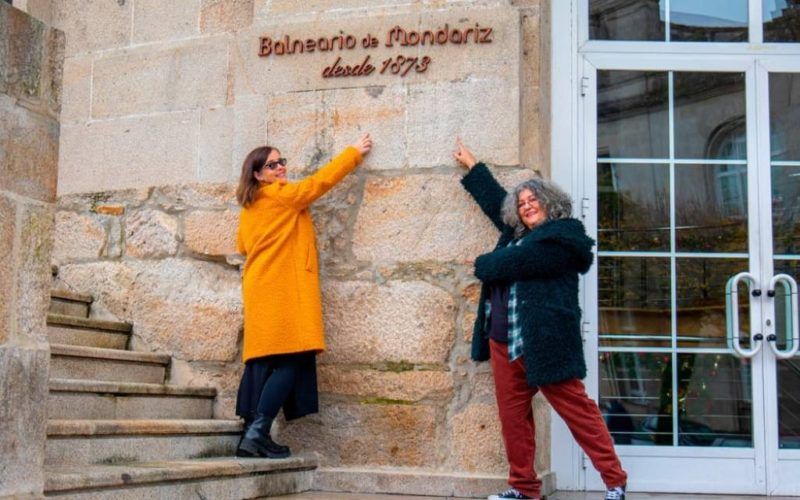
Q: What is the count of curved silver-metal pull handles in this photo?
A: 2